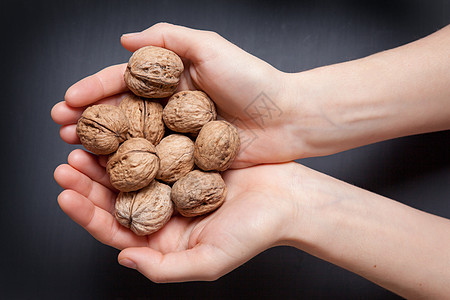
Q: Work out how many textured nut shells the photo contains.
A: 9